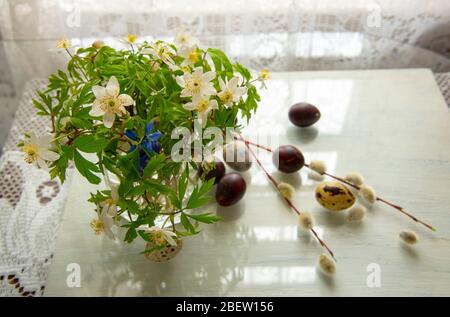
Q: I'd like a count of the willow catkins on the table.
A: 8